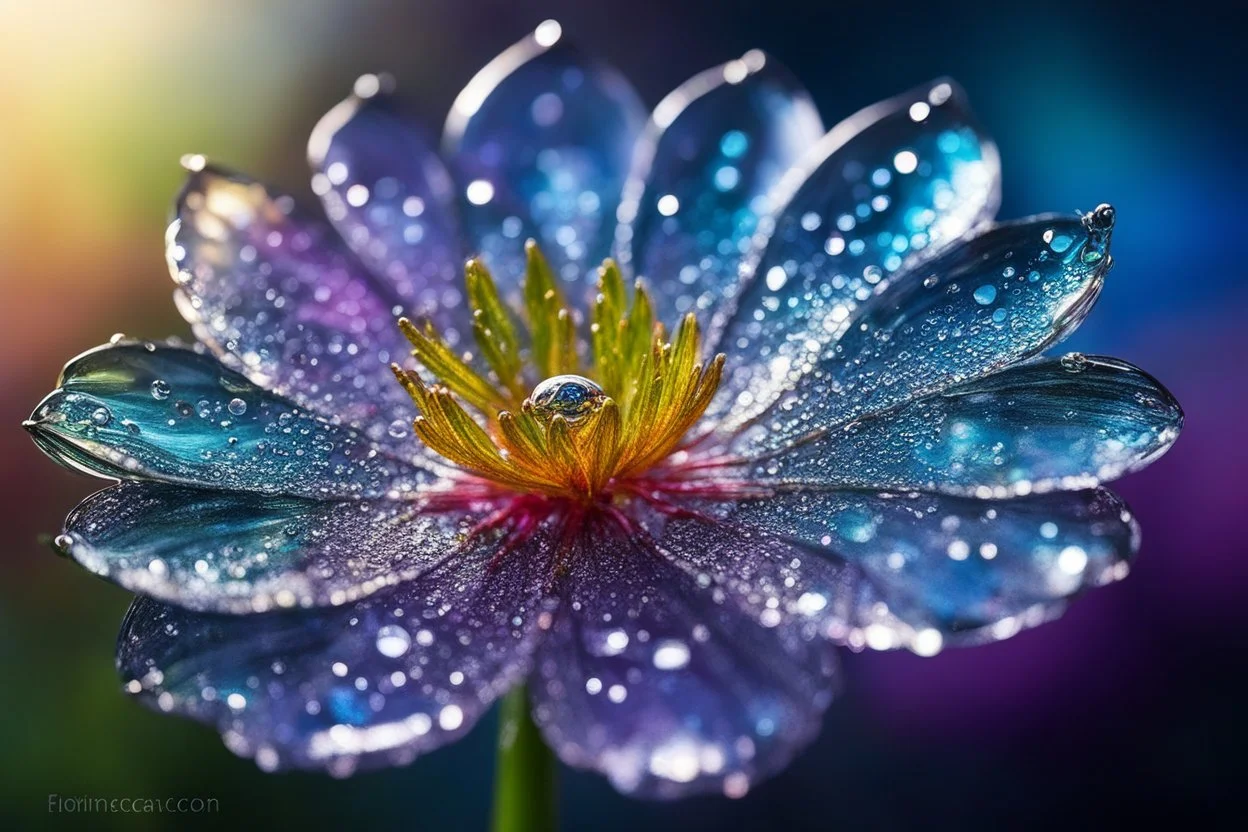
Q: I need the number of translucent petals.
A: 12